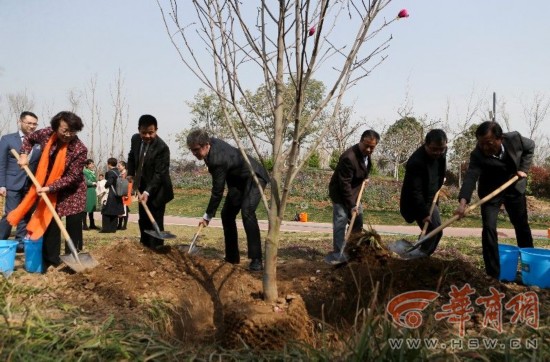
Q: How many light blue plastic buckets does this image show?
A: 4